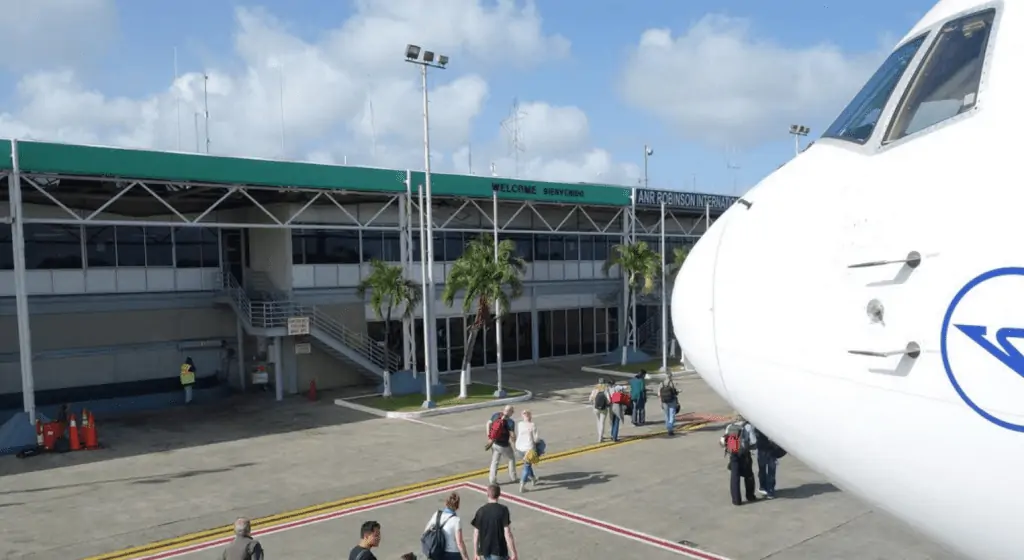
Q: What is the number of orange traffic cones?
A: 4